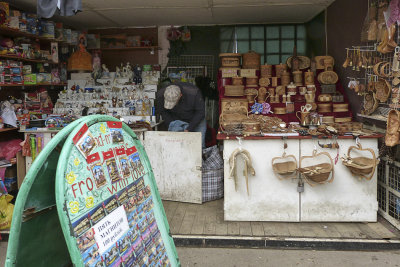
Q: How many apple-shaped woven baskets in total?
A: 3